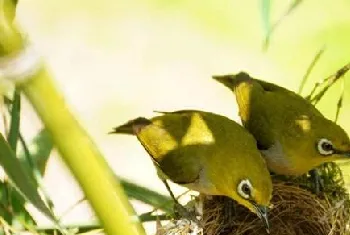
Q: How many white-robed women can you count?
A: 0